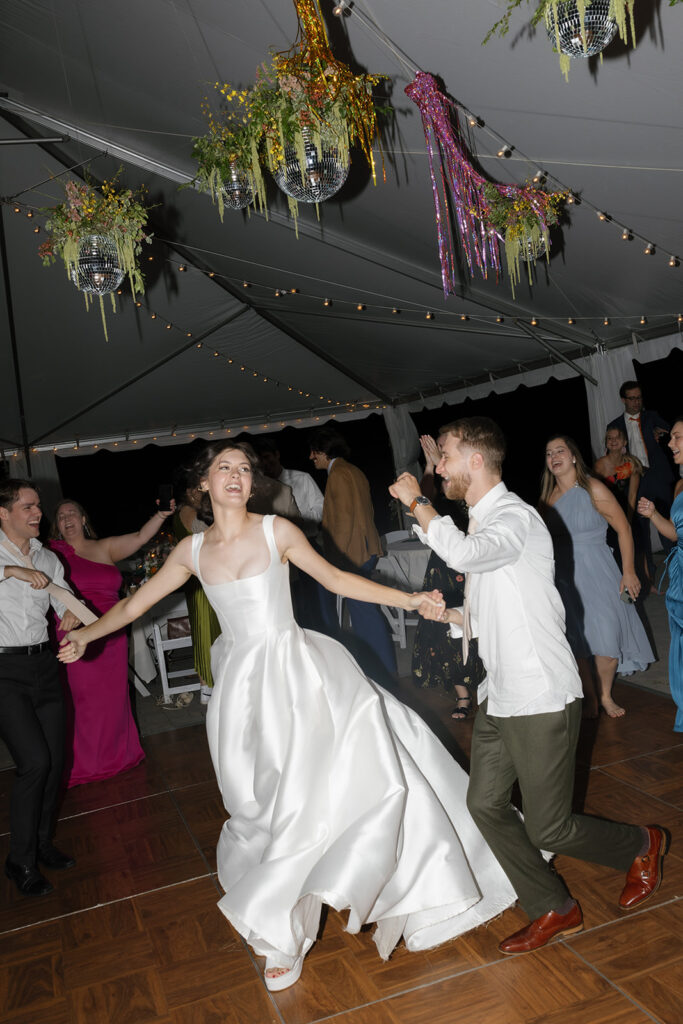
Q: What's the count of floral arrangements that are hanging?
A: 5